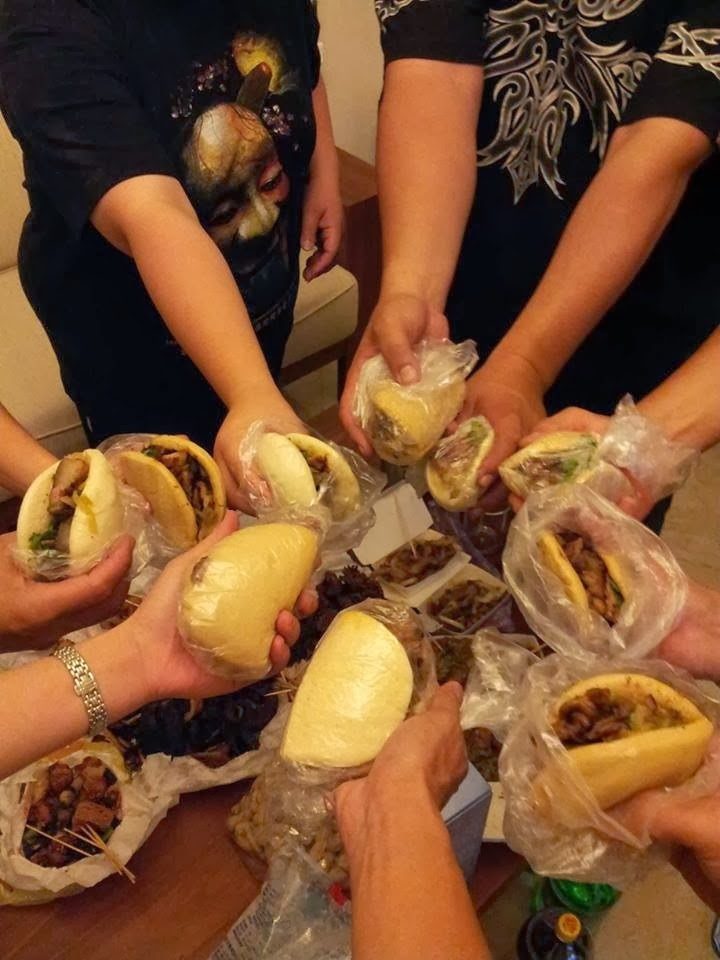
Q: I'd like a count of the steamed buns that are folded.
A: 10